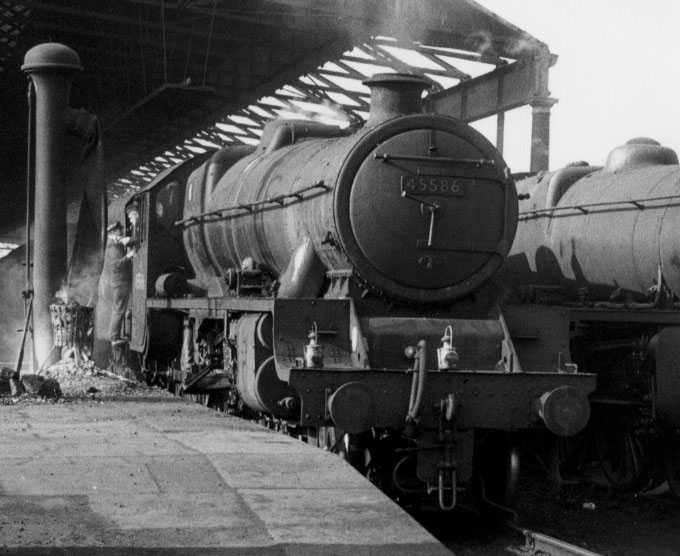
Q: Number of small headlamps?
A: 2